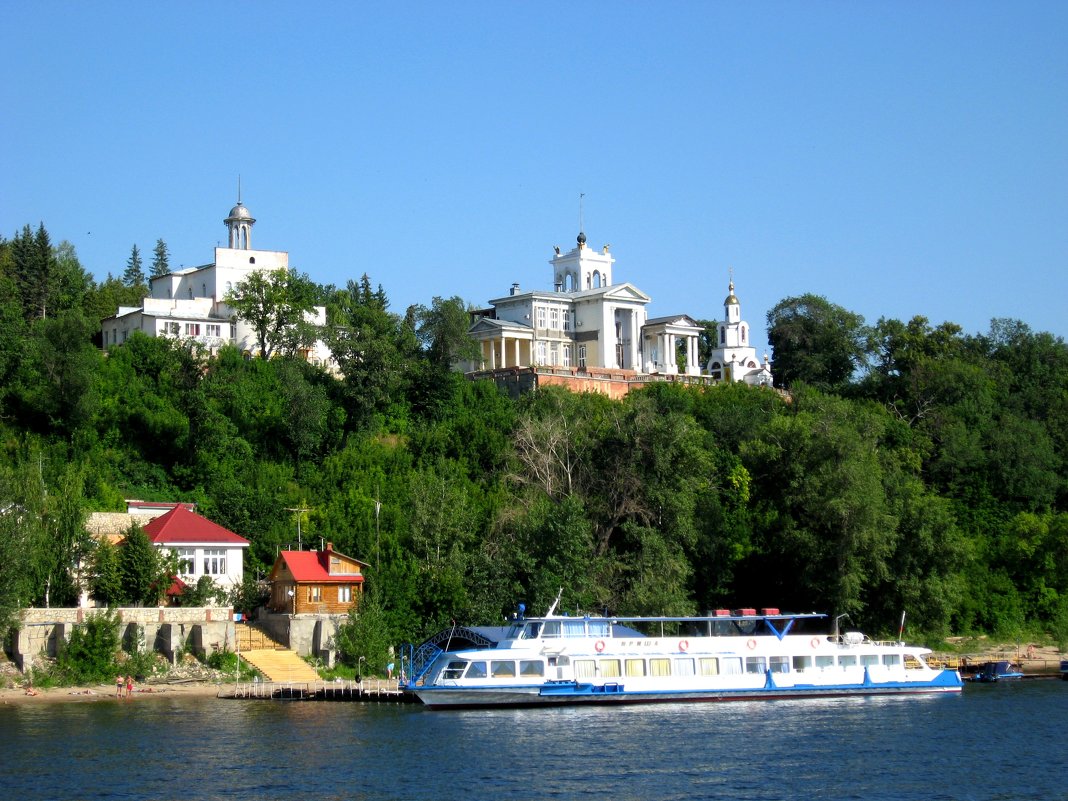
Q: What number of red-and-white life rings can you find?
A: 4